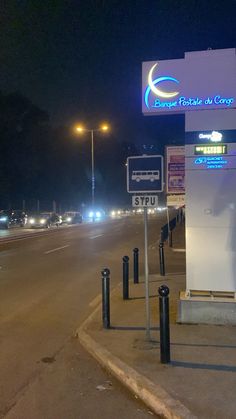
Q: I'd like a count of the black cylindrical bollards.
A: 5